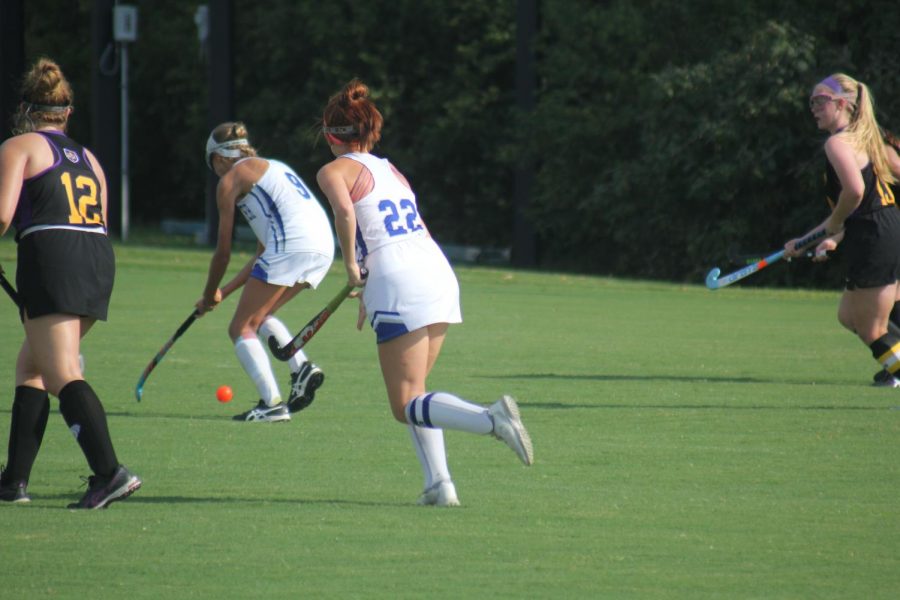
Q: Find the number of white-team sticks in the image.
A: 2